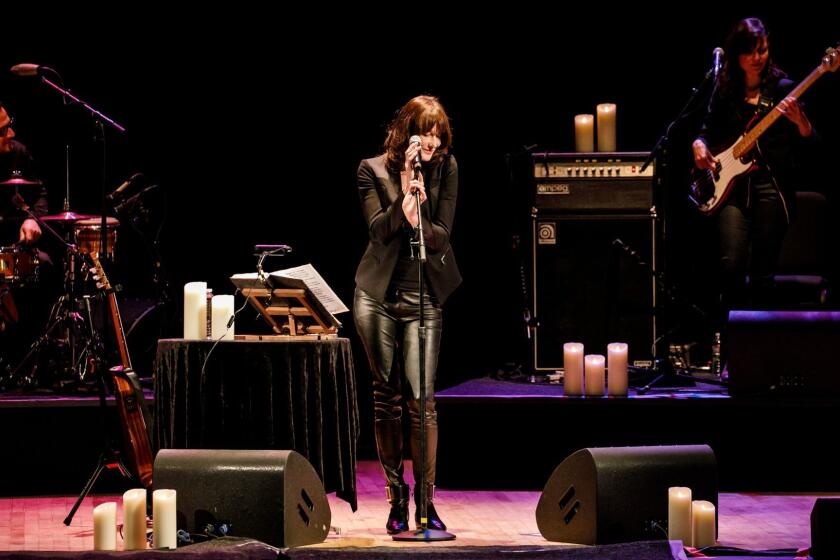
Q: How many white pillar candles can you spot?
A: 12